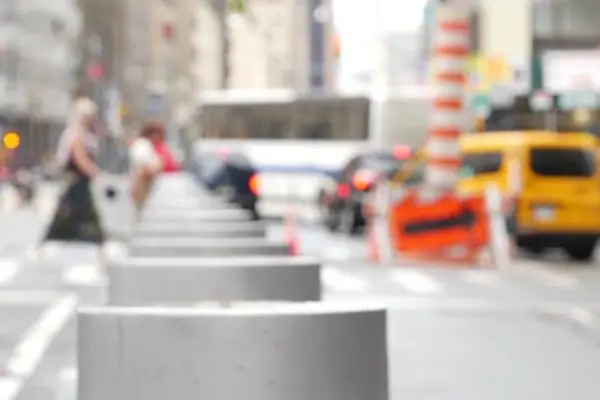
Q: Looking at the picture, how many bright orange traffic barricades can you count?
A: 1